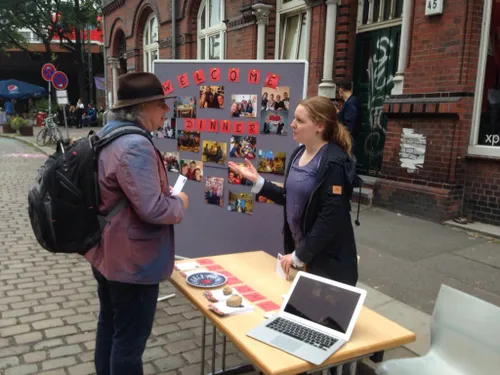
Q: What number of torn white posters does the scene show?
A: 1